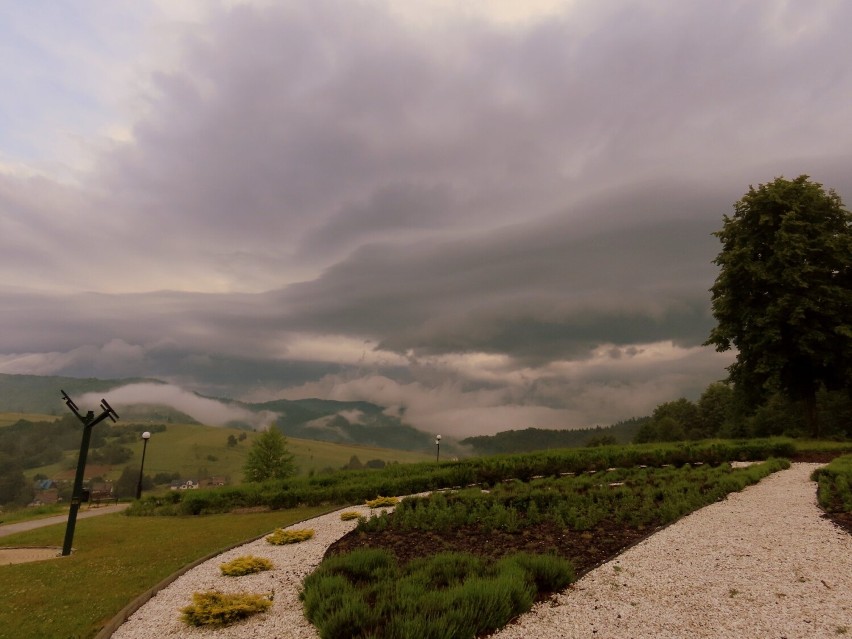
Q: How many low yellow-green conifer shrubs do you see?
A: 5